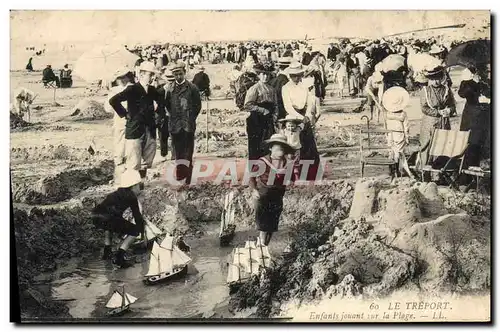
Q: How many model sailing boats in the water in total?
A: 5